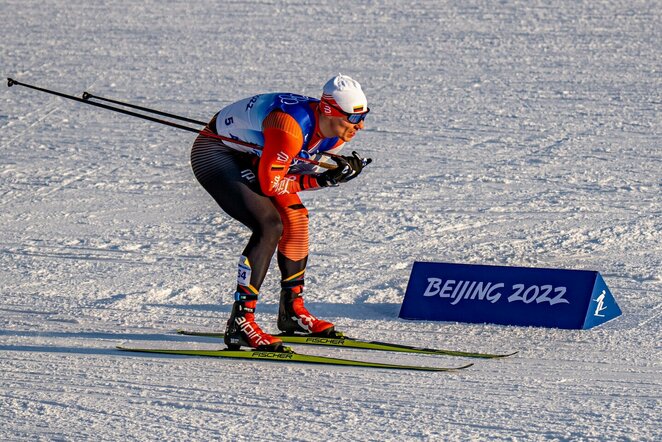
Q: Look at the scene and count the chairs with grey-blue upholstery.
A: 0